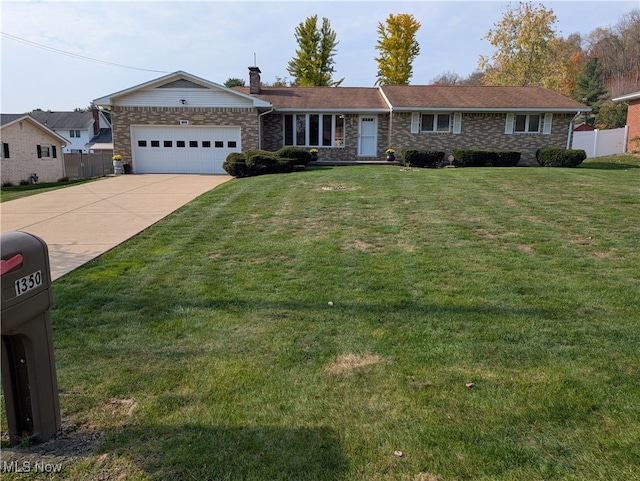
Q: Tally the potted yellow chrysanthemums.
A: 3